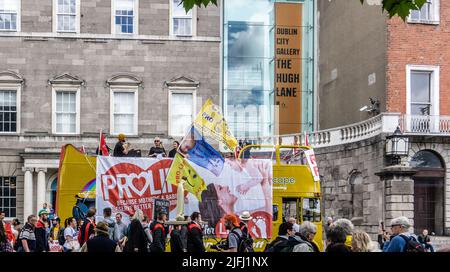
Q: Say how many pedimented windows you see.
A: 4